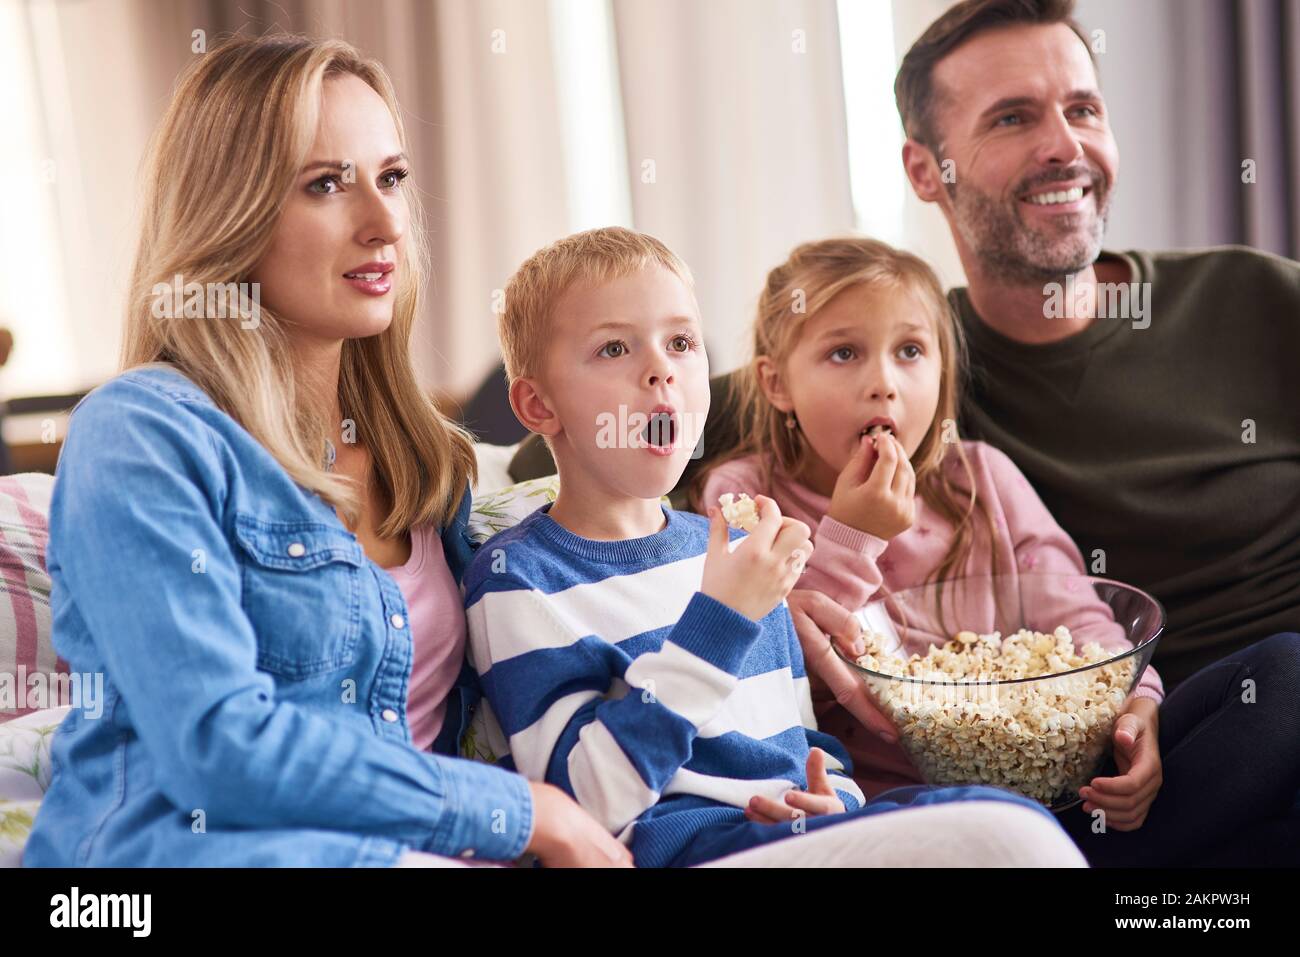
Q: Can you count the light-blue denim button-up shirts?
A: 1